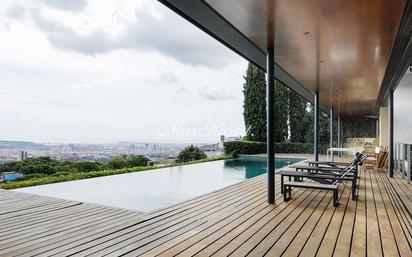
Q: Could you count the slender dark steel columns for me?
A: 5